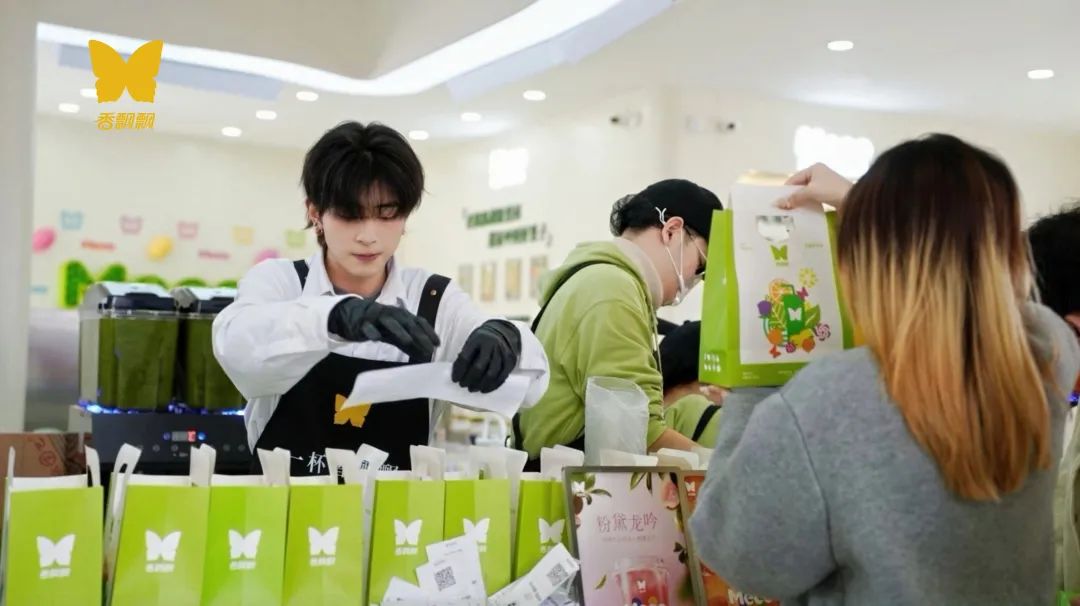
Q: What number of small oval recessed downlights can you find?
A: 10